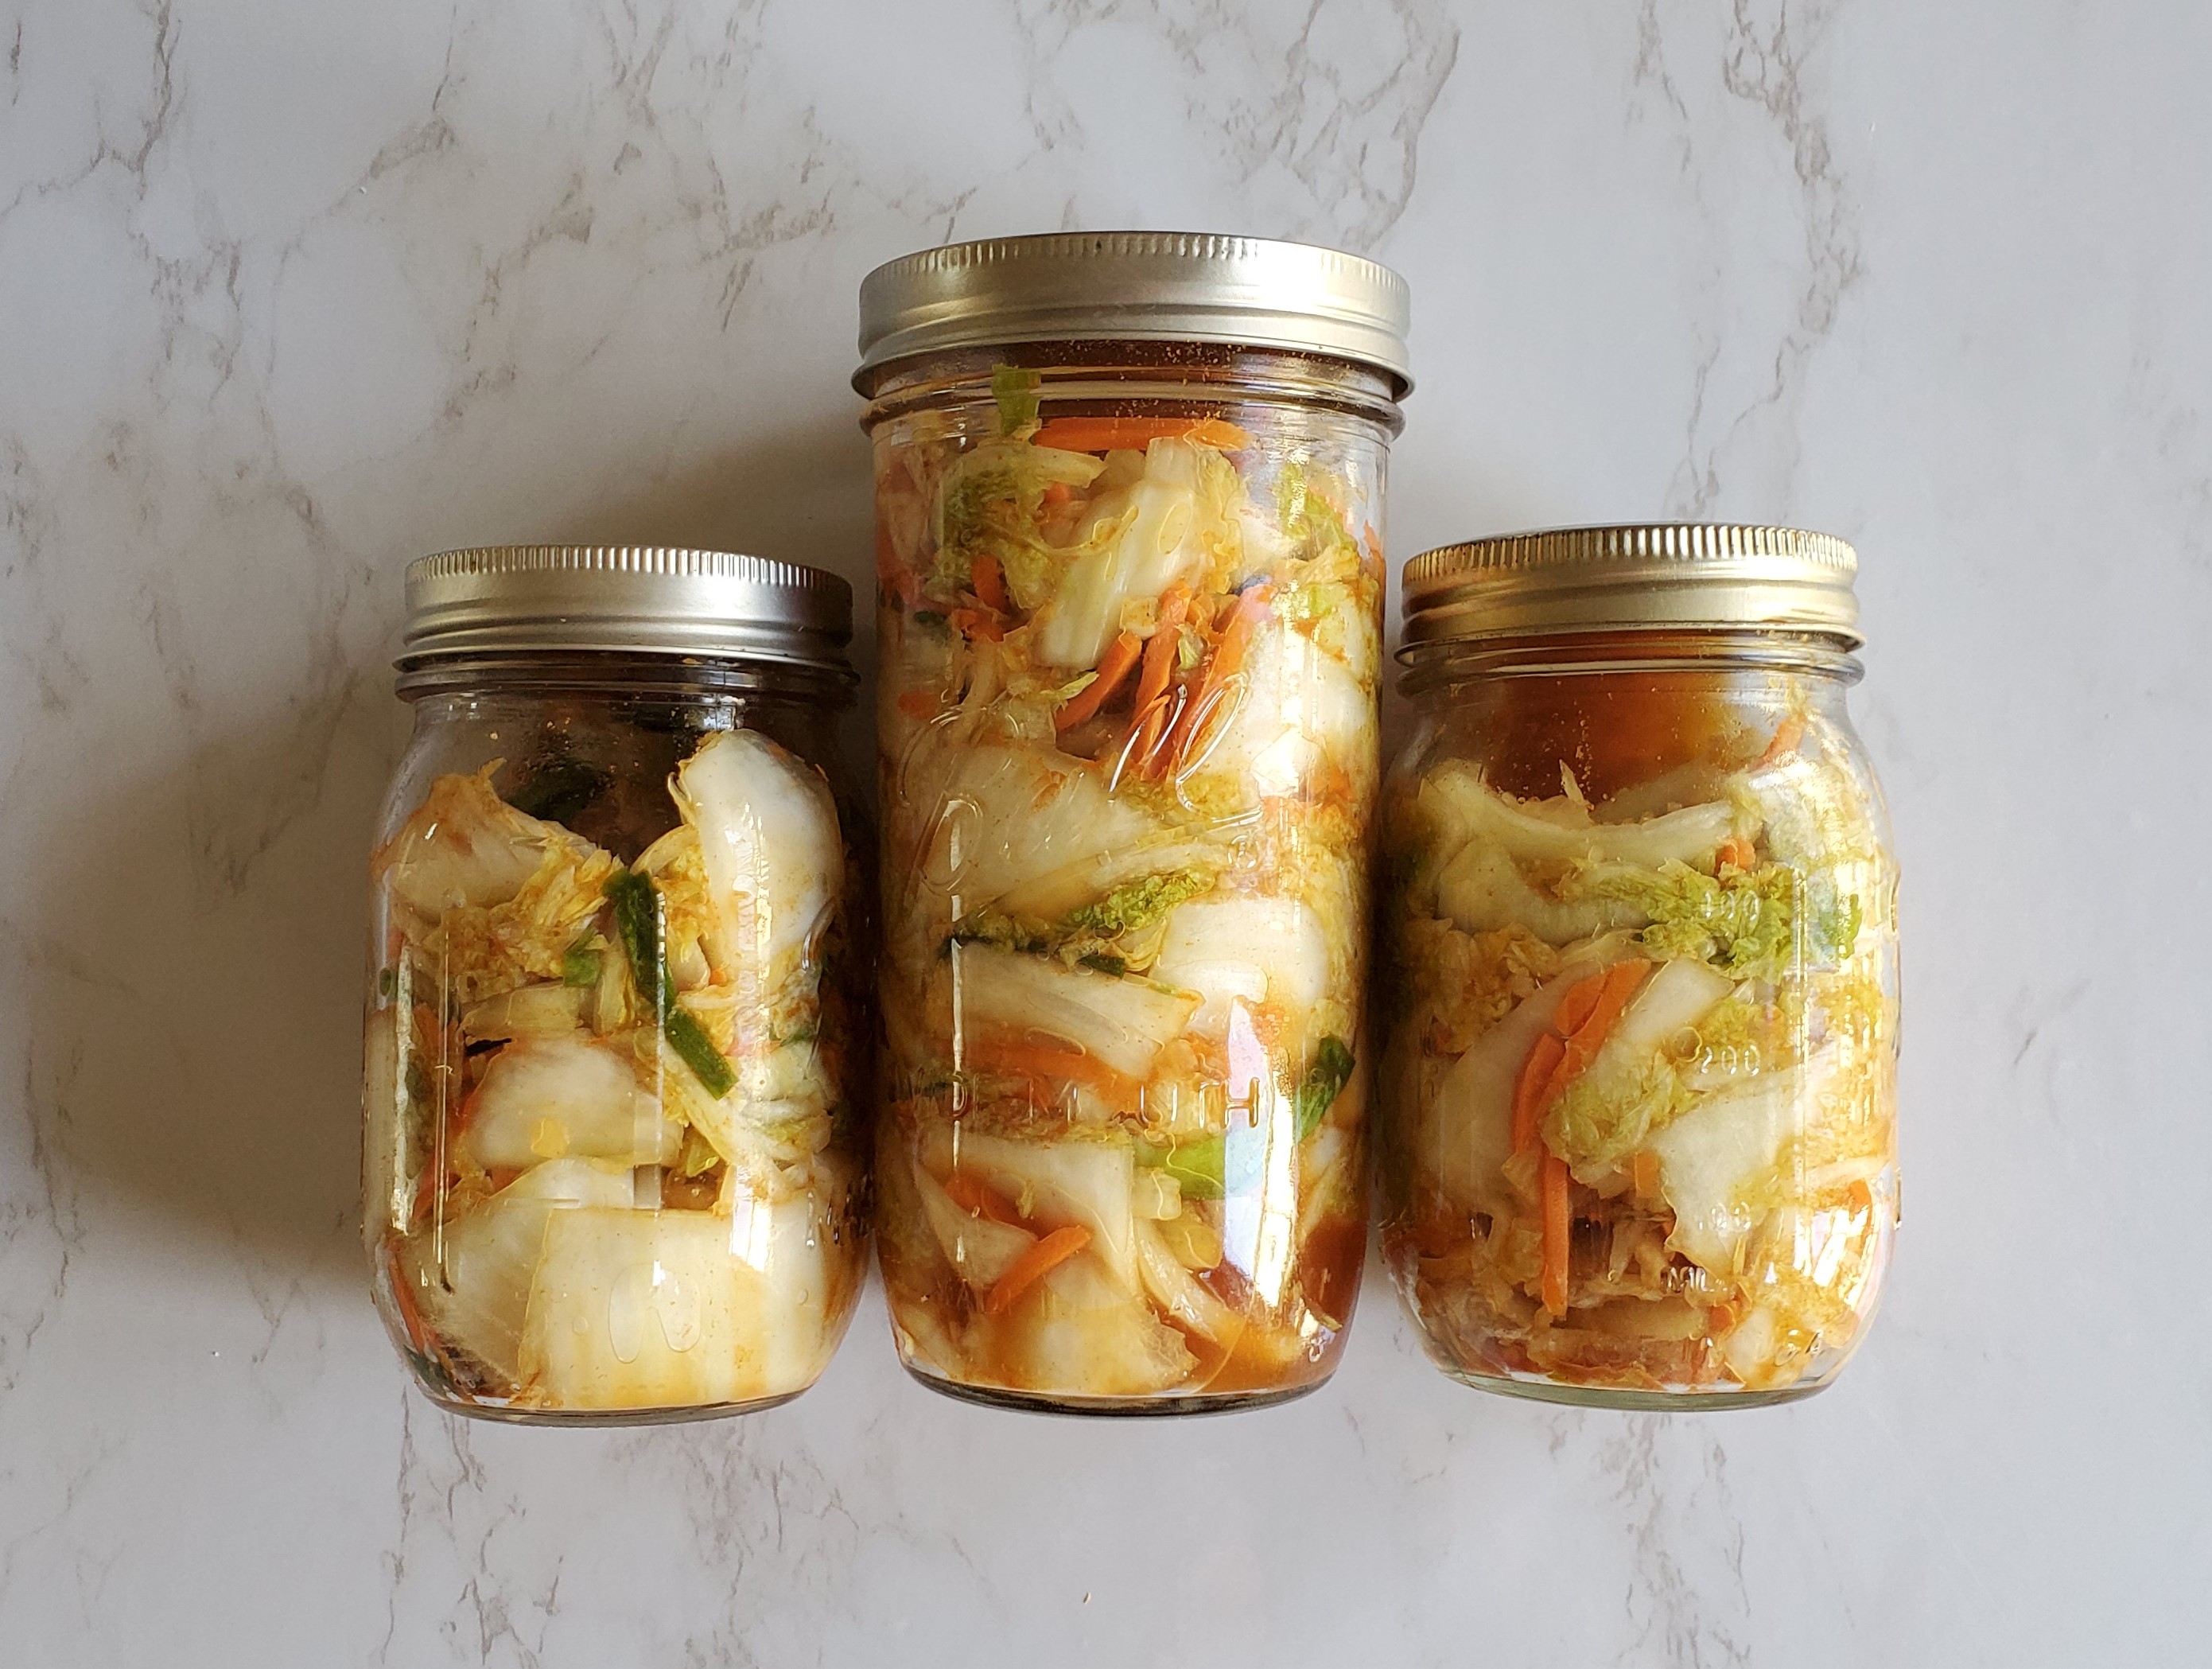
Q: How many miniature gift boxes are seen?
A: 0